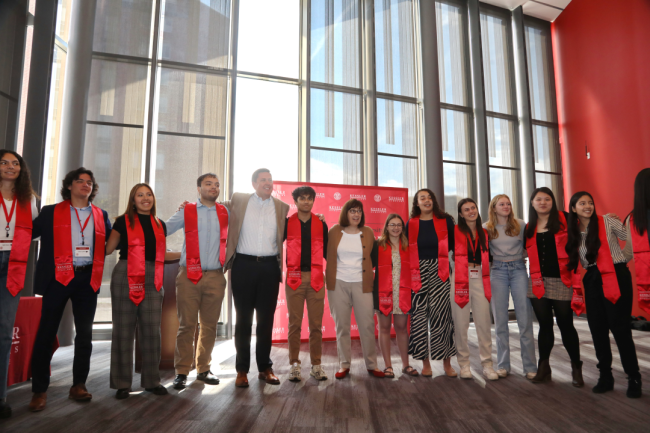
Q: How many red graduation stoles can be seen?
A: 11